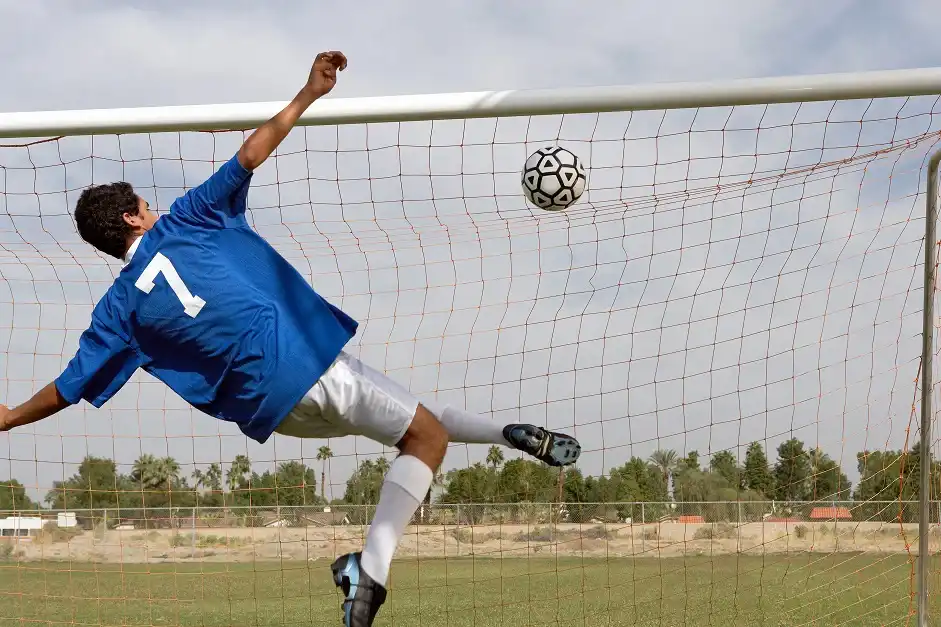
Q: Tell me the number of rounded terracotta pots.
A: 0